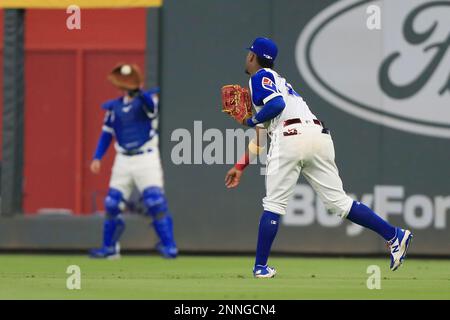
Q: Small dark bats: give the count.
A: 0